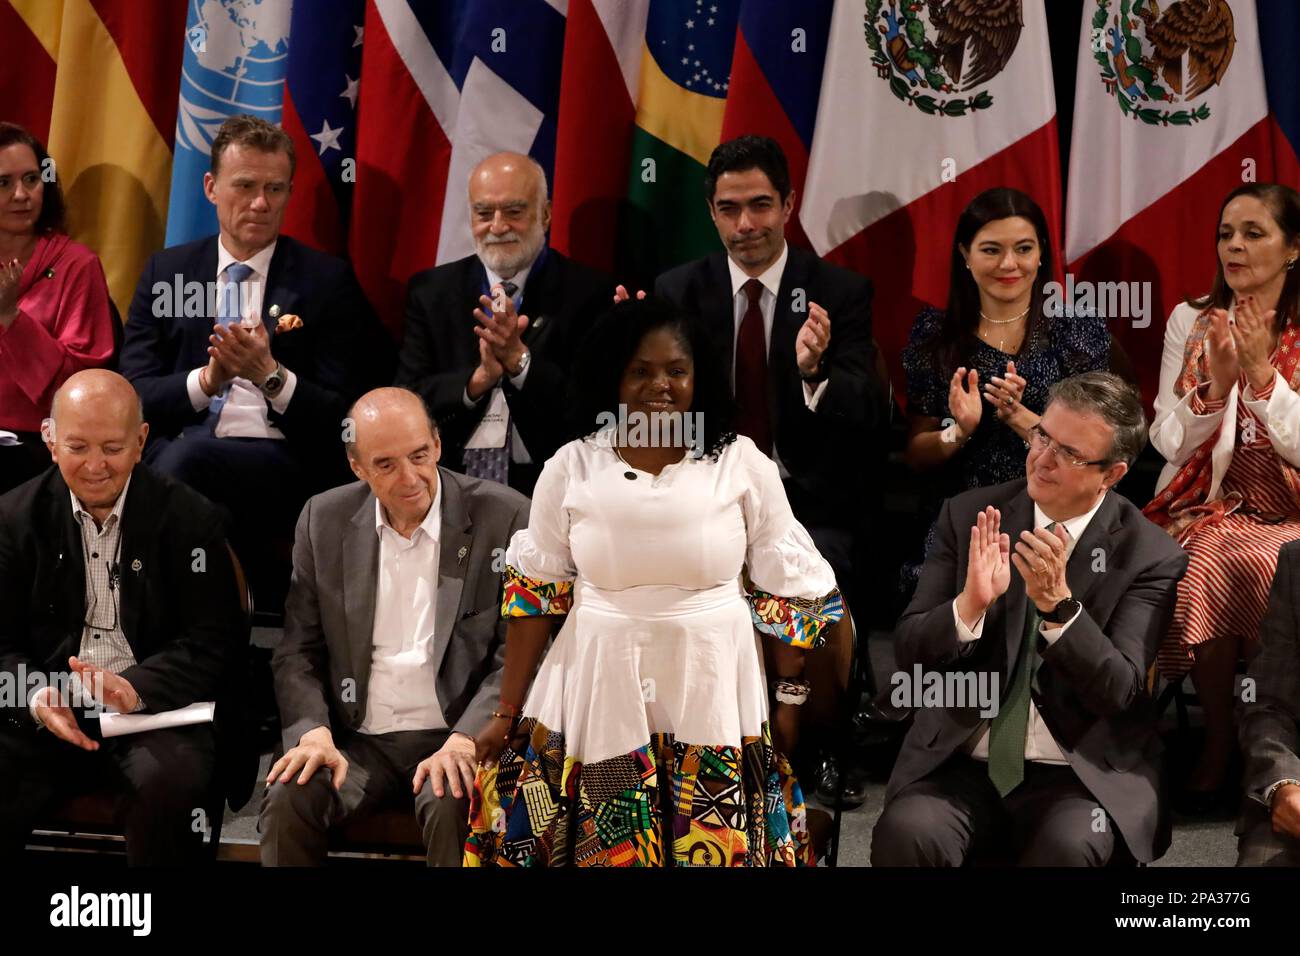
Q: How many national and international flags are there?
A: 12